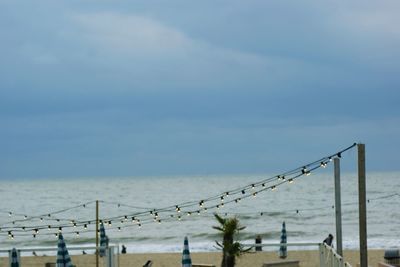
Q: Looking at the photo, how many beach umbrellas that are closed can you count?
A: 5